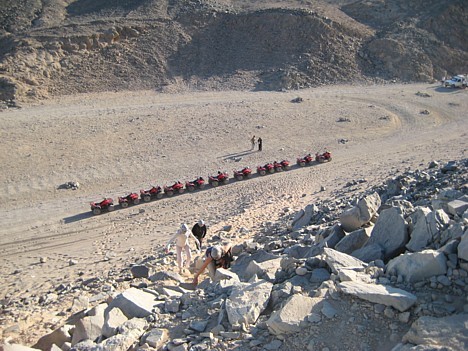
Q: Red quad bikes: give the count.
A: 11